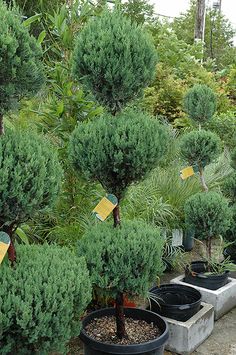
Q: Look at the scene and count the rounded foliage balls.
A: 9